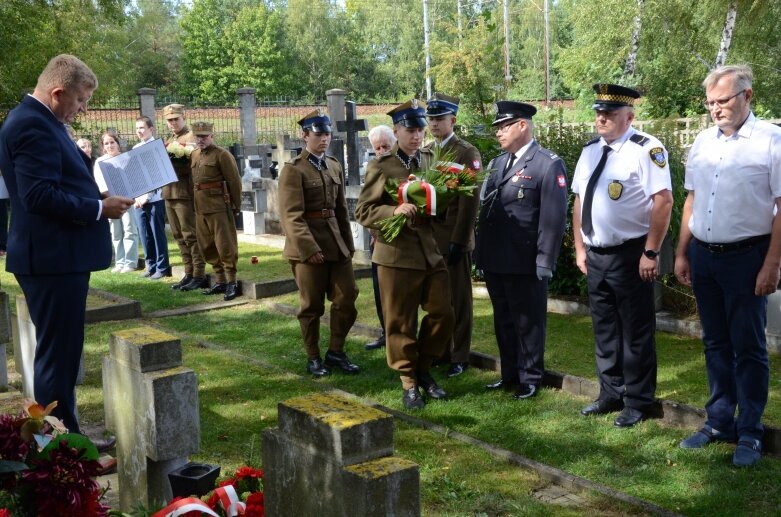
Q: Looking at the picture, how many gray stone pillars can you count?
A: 3